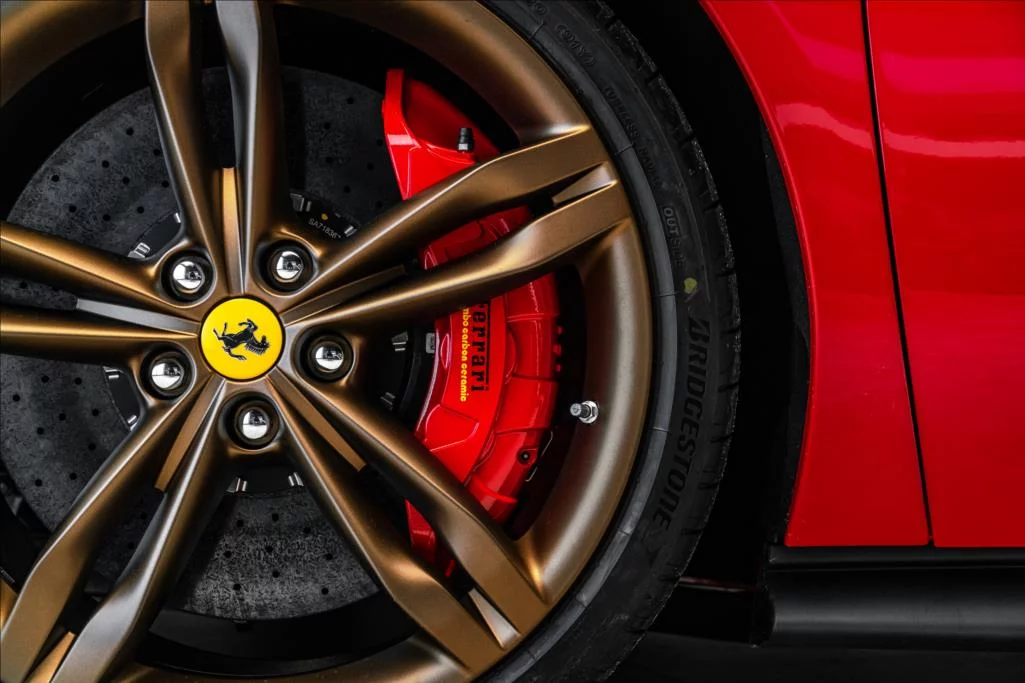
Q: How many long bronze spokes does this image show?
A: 10